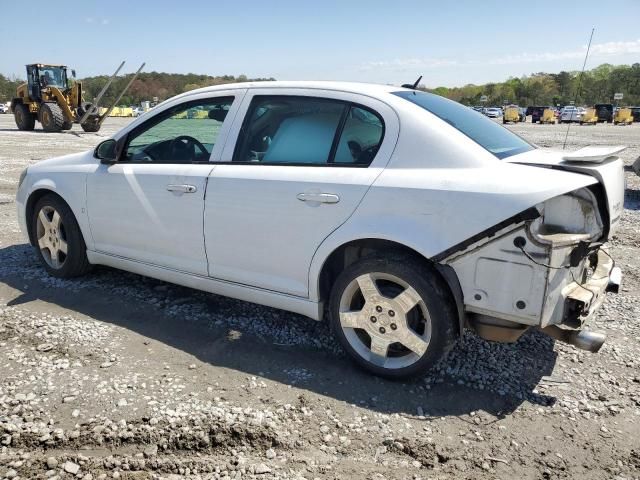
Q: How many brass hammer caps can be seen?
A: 0